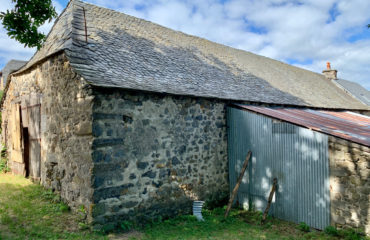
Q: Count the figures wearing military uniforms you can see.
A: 0